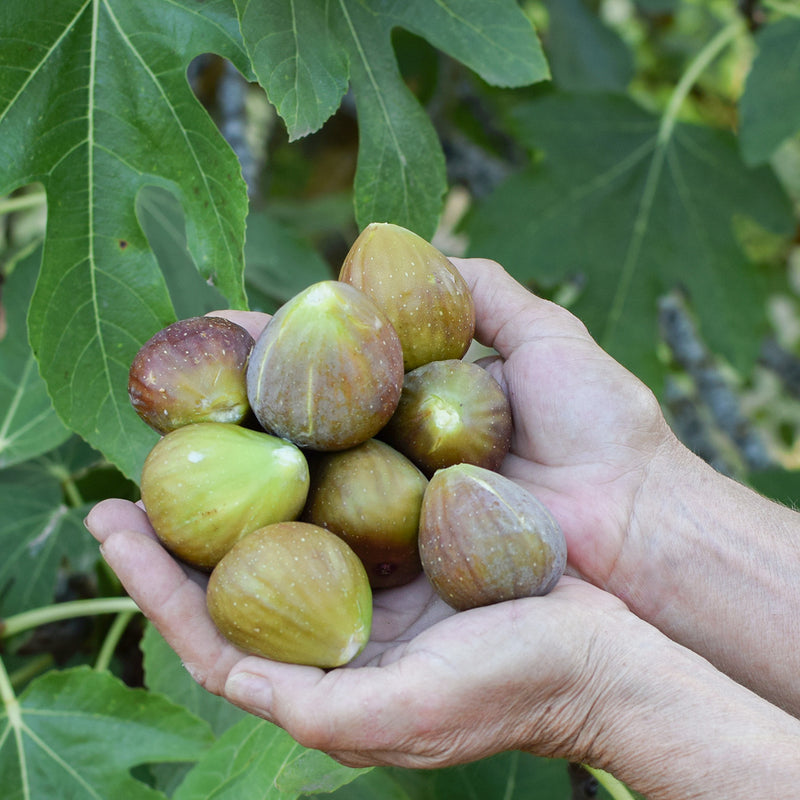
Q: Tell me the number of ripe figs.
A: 8